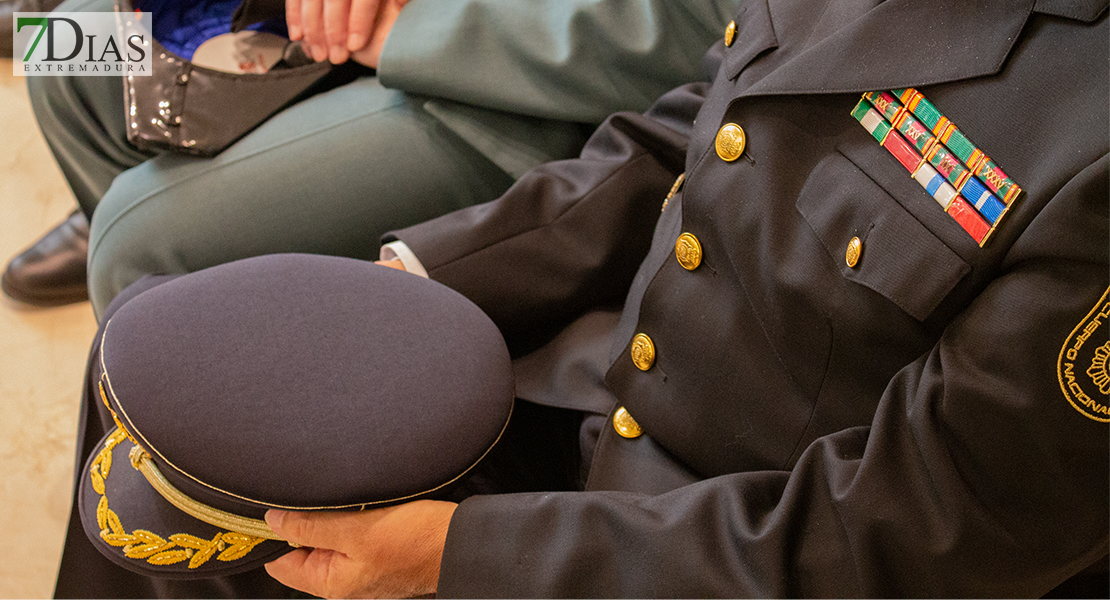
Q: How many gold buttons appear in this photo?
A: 6